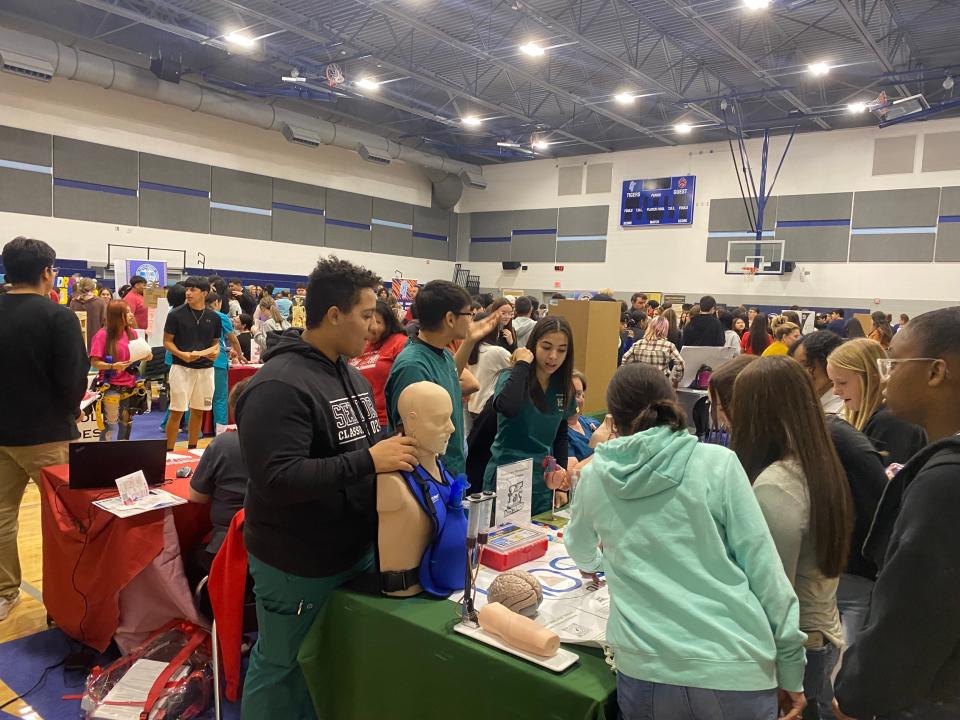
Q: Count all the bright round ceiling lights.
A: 10